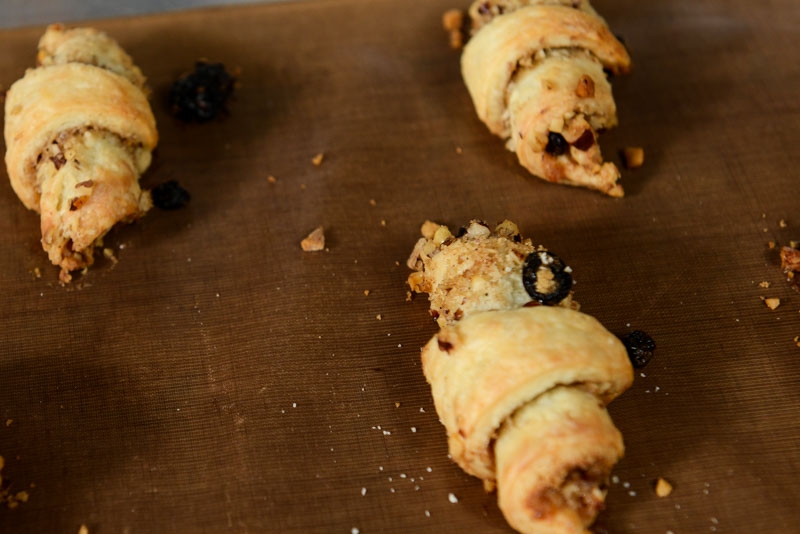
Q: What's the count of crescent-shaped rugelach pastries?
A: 3